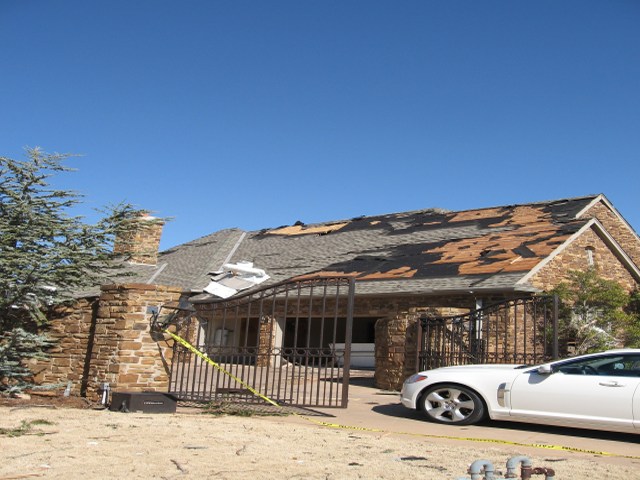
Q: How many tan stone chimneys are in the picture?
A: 1